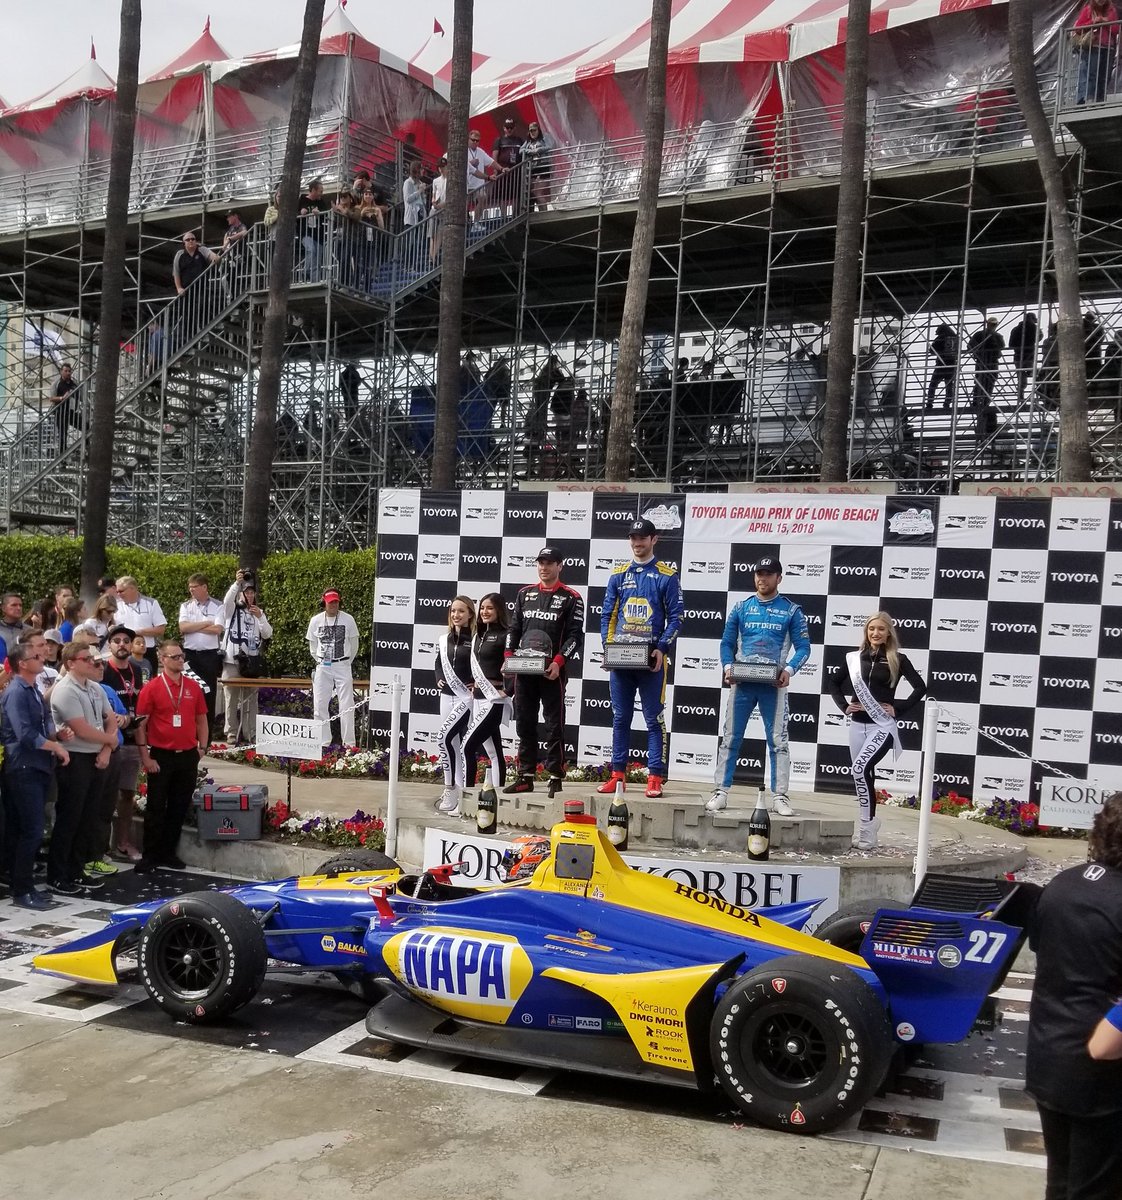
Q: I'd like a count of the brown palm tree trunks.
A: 6